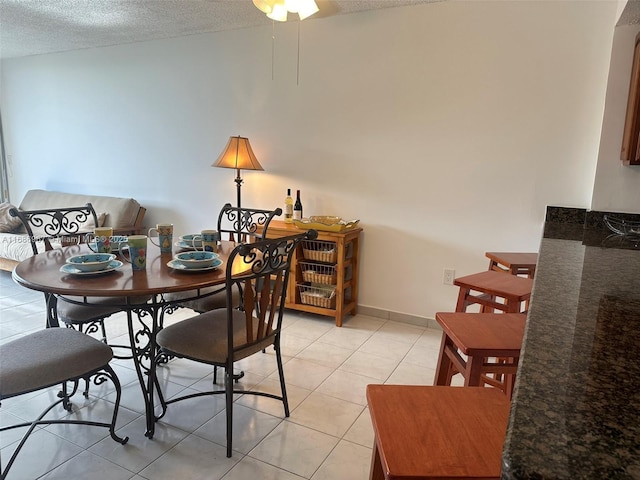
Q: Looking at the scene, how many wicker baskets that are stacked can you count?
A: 3